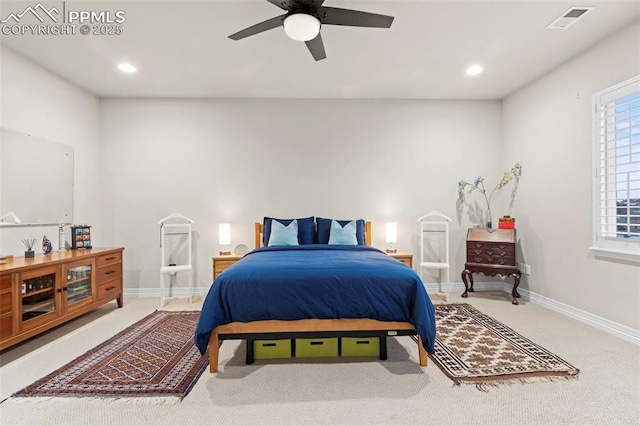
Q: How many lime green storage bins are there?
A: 3